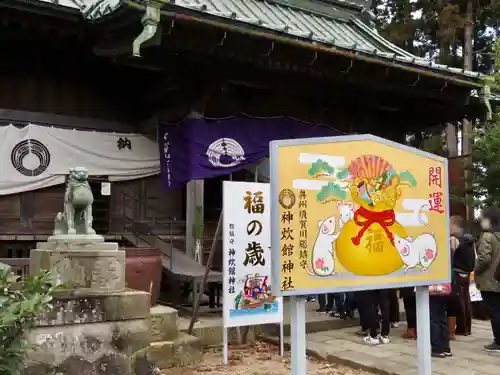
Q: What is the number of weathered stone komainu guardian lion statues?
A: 1